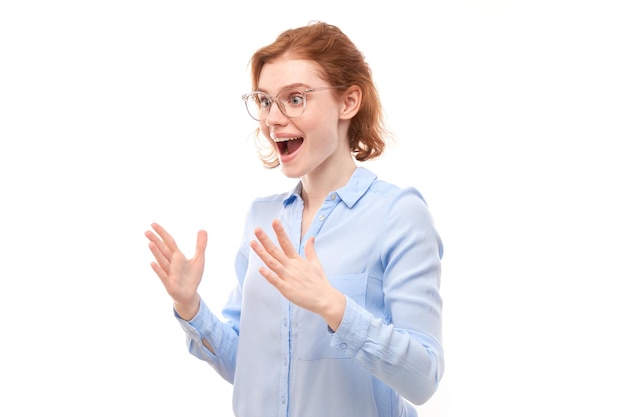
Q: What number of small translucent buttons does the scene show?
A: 6